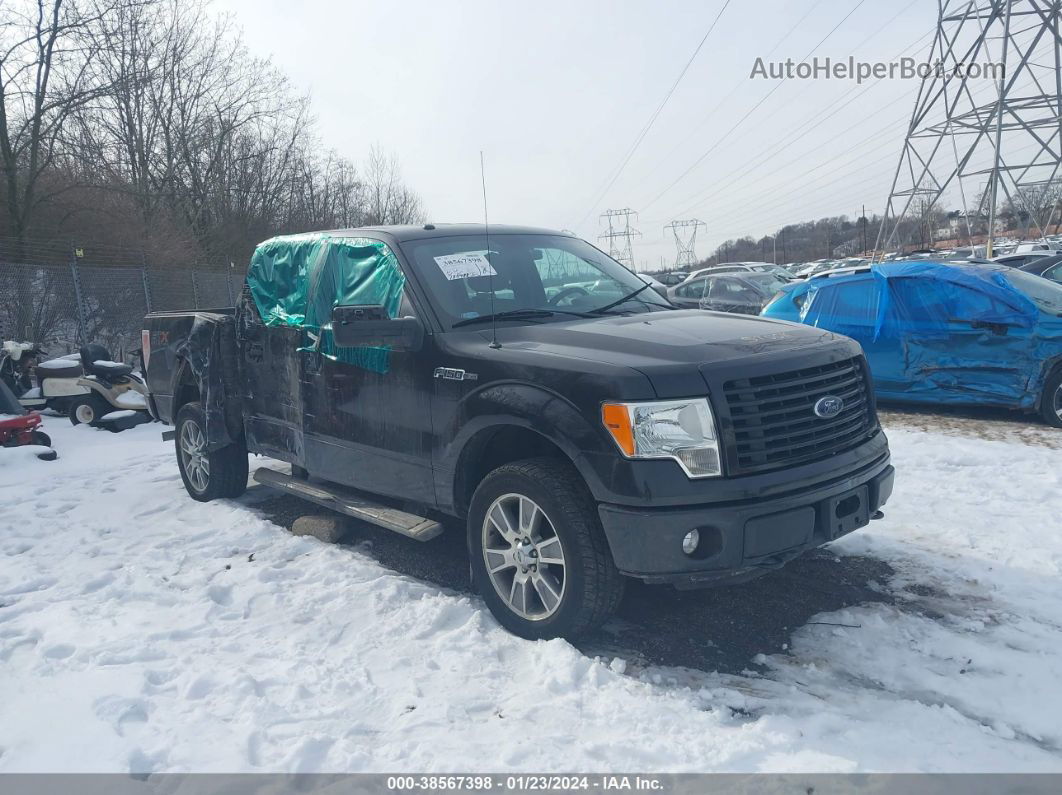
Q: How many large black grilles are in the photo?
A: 1